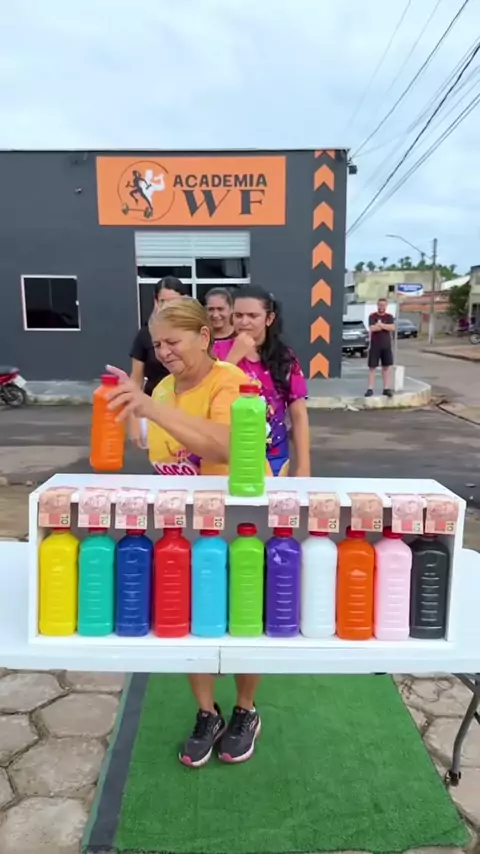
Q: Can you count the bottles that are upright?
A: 13